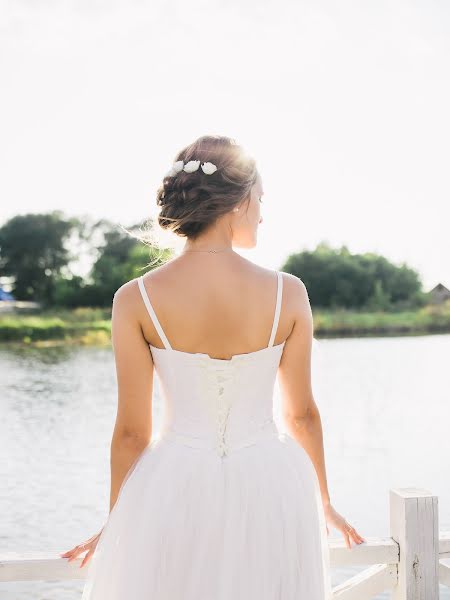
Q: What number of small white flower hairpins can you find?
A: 3